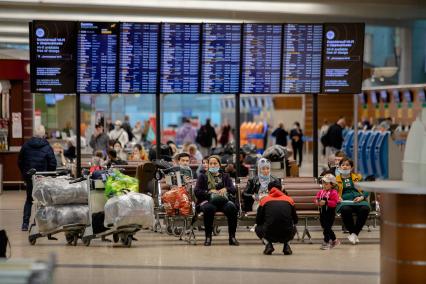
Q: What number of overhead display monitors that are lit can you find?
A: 8